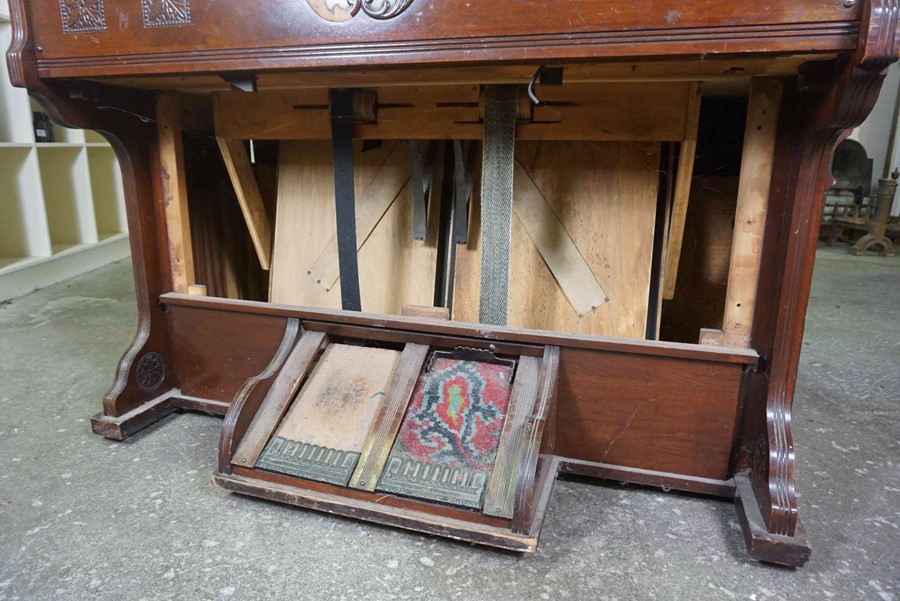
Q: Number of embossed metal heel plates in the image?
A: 2